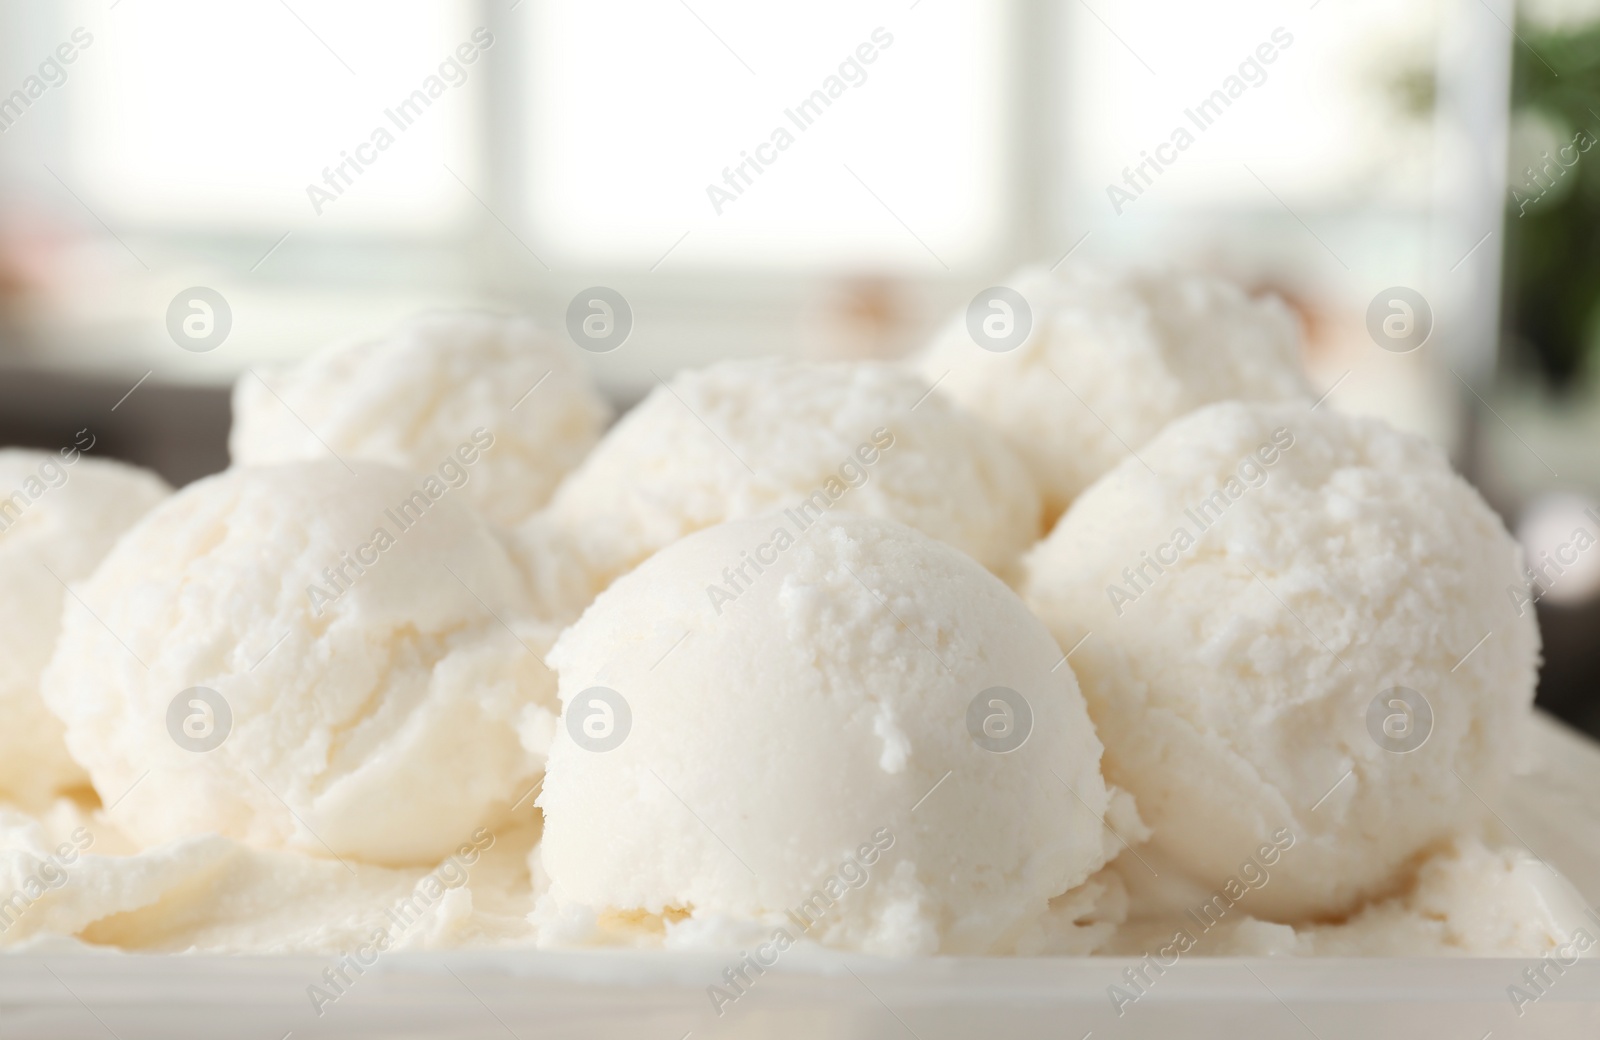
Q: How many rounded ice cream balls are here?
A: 7